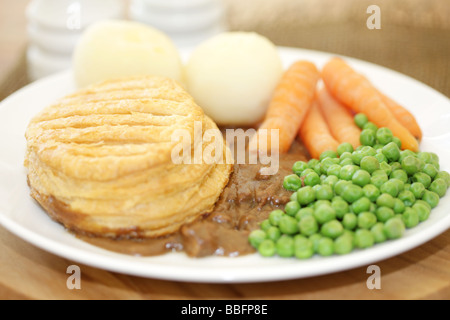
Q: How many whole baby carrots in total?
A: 5